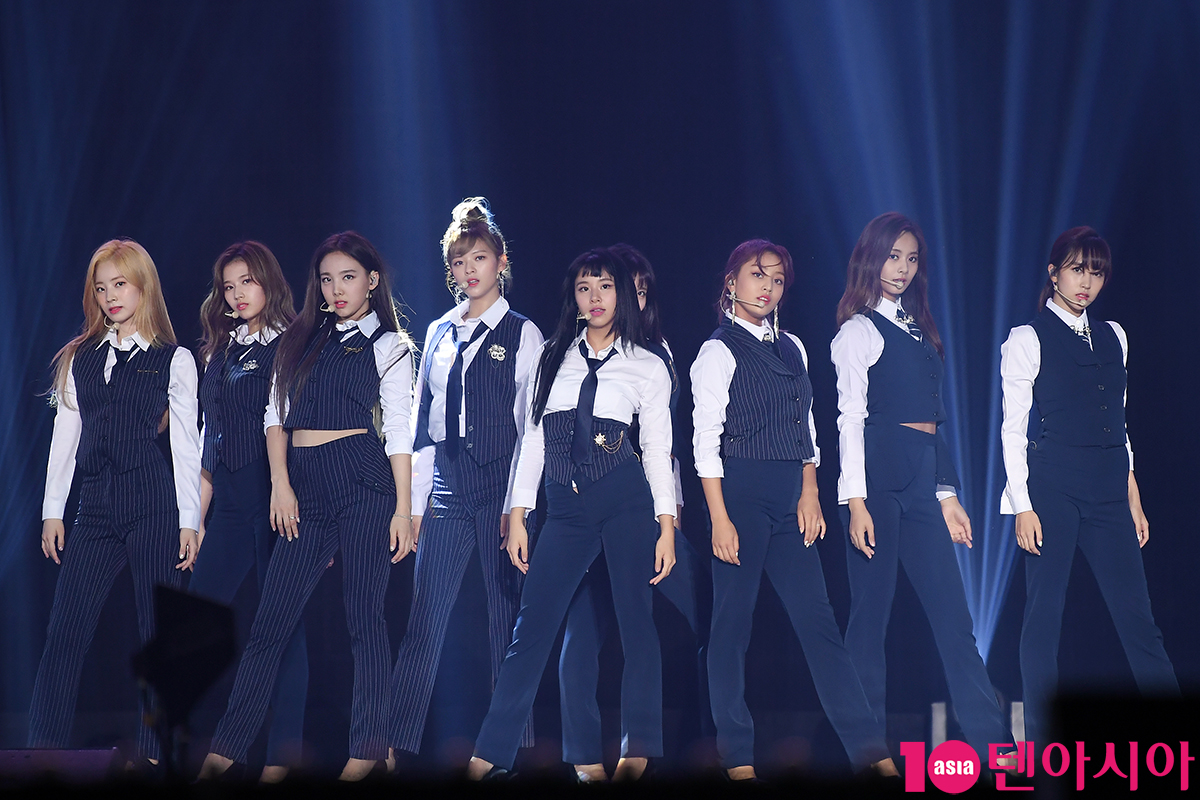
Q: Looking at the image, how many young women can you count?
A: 9